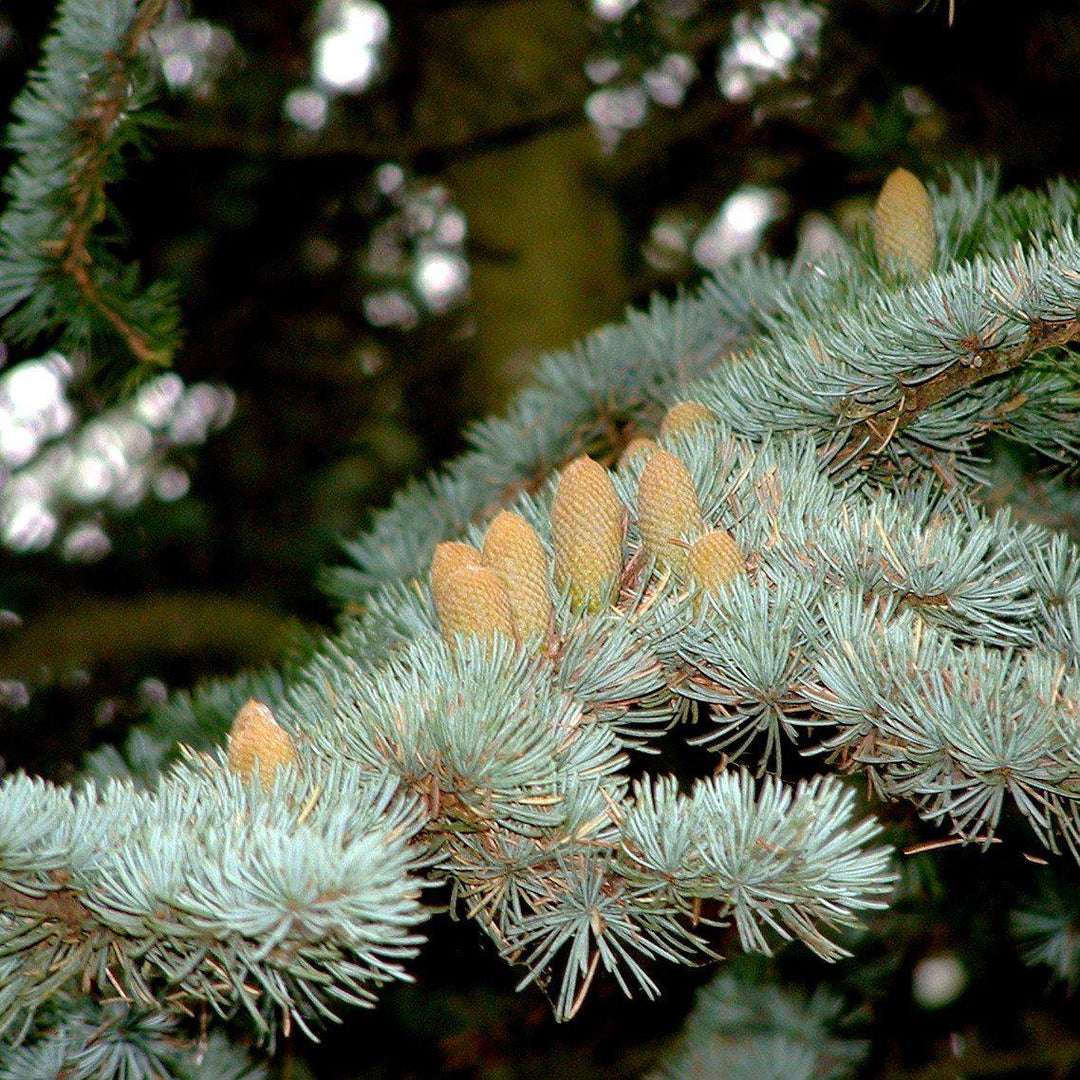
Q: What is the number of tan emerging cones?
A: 10